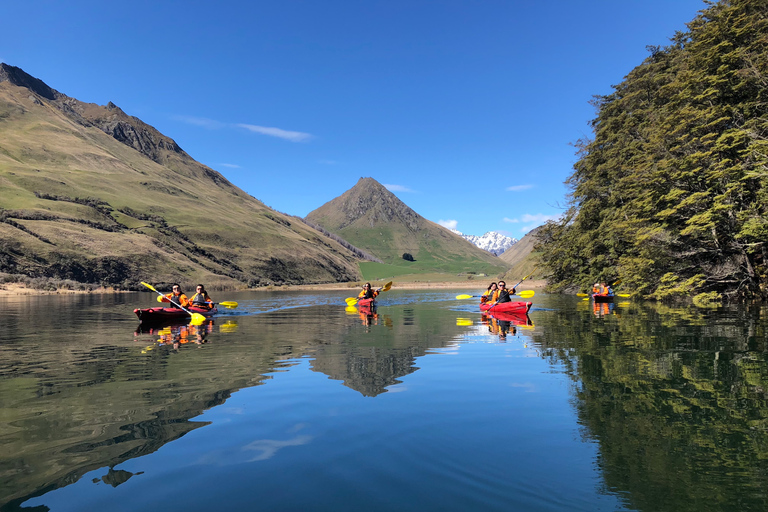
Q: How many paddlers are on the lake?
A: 8